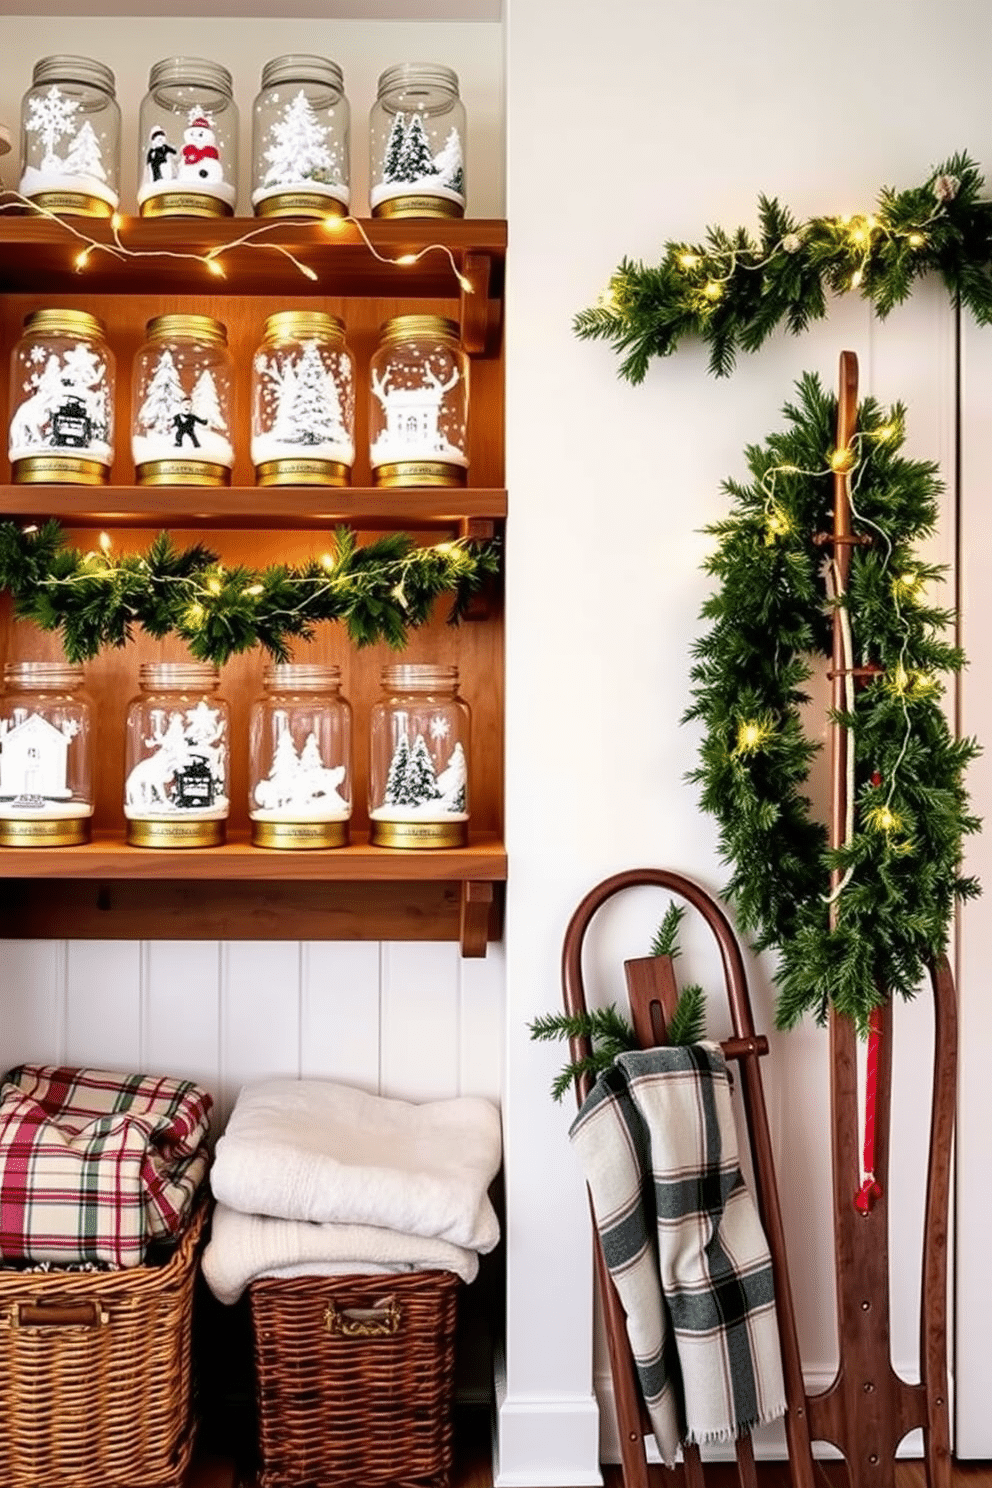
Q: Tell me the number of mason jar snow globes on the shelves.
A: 12